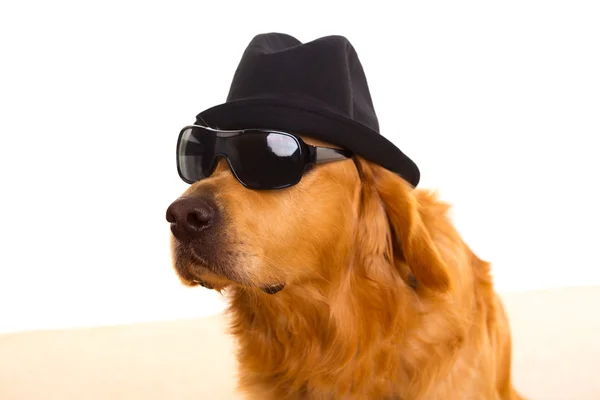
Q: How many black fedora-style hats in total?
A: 1